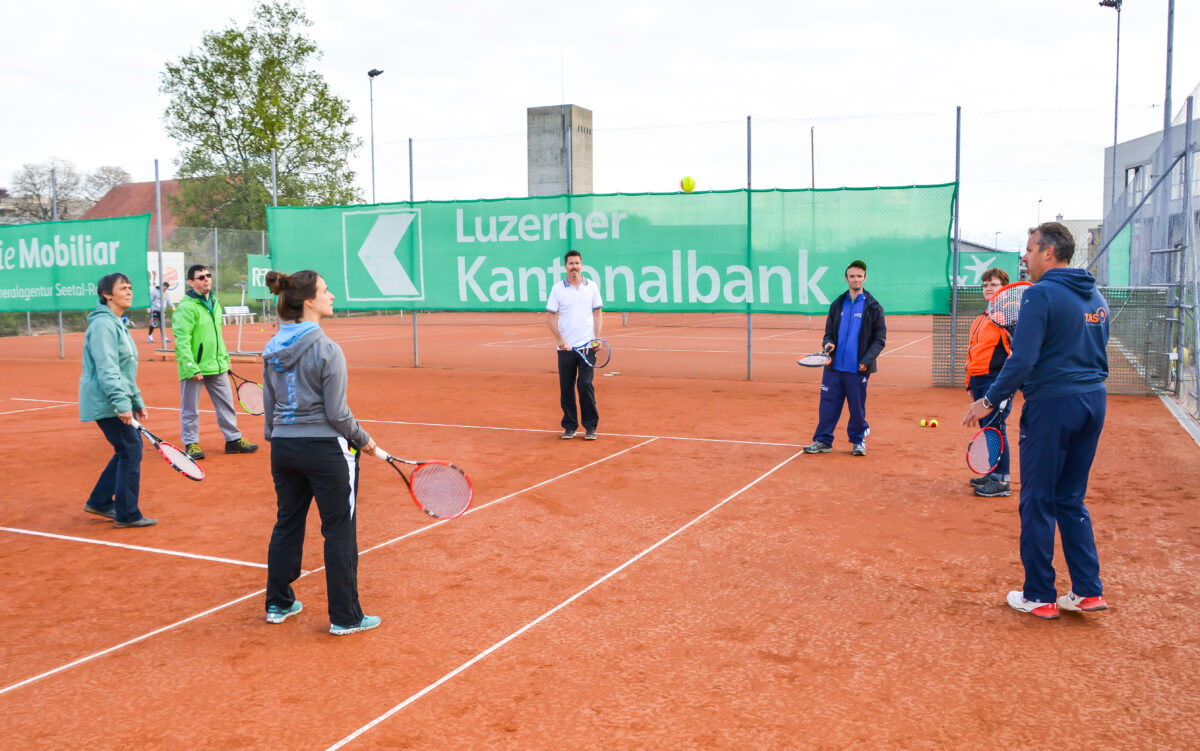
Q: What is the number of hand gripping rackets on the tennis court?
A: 7